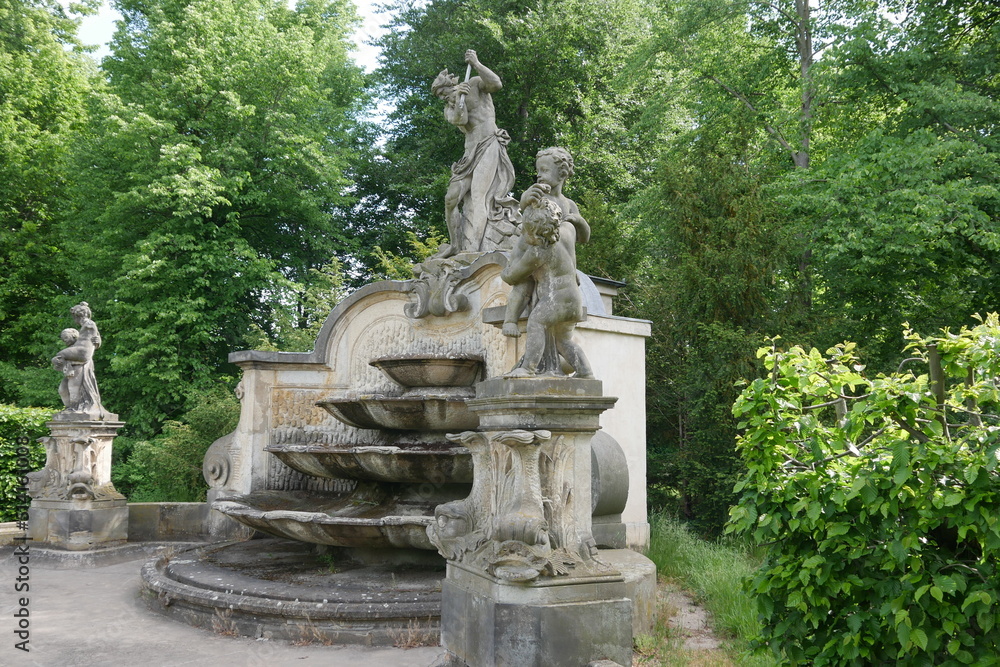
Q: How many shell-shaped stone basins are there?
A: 4